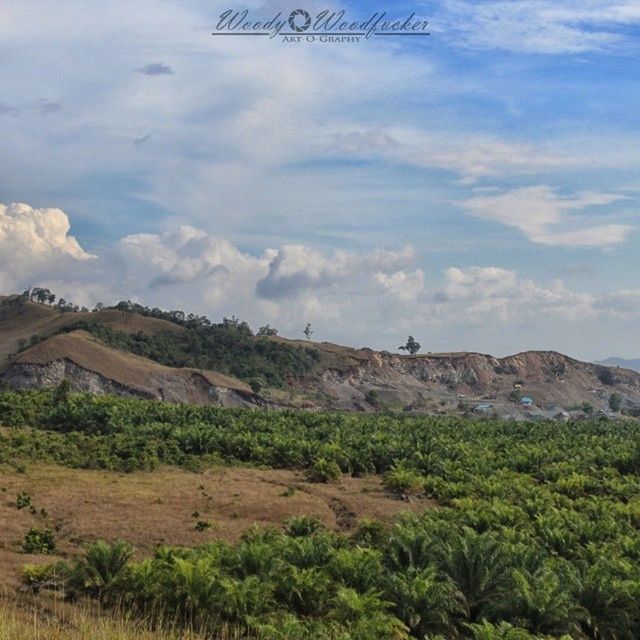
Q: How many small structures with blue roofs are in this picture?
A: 2